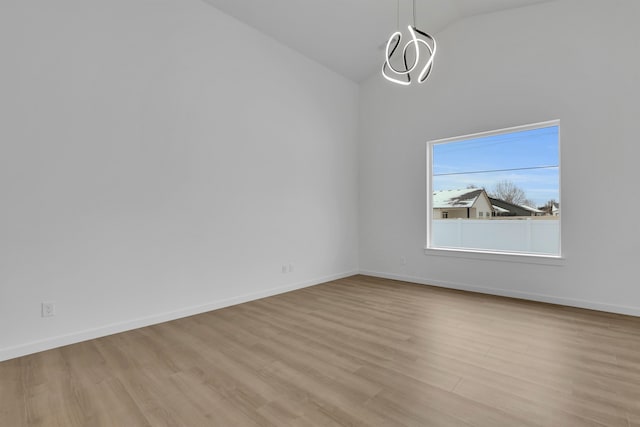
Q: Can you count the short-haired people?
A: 0